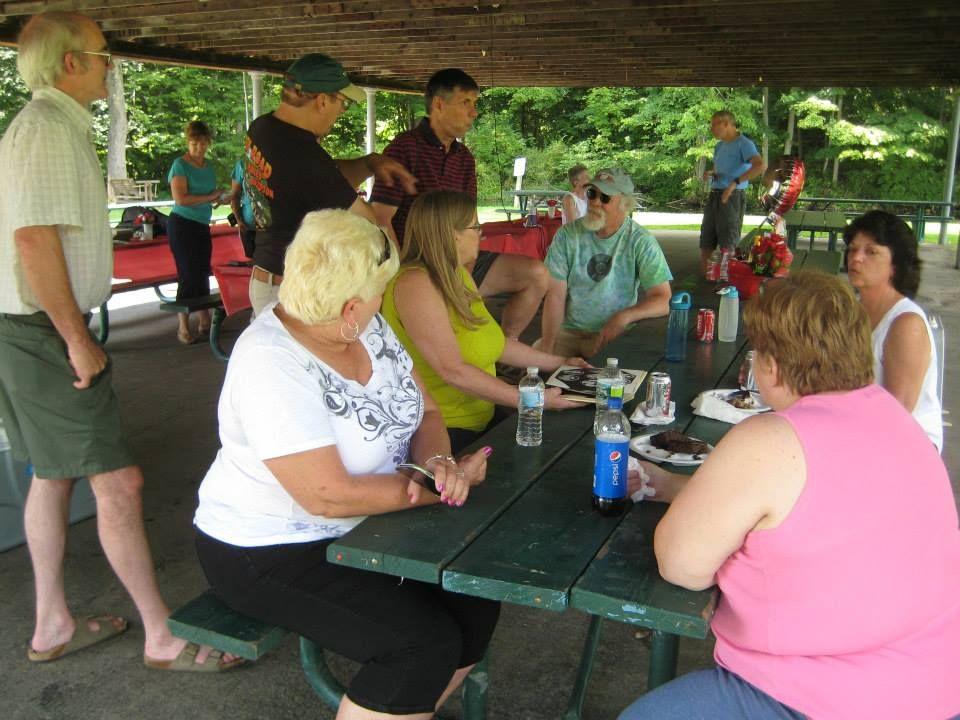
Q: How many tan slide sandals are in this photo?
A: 2